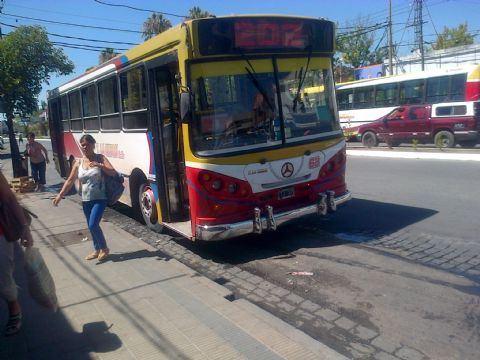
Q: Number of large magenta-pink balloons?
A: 0